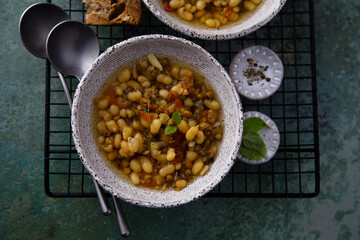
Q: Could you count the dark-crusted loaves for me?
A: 1